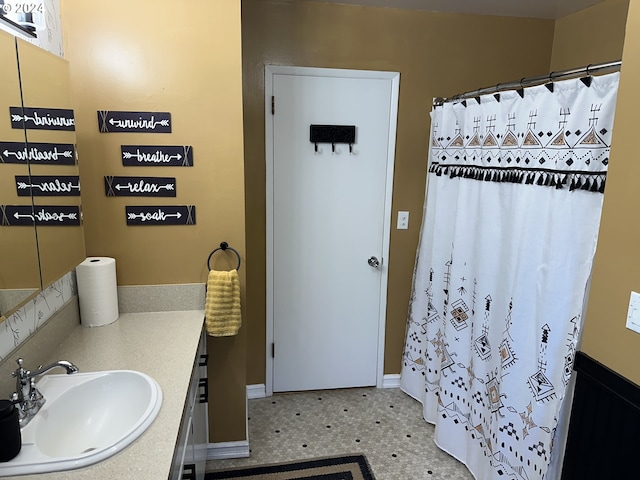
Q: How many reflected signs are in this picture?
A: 4